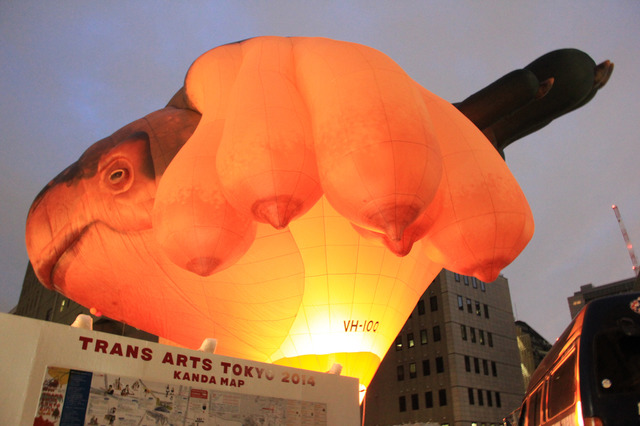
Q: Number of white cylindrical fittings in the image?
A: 3